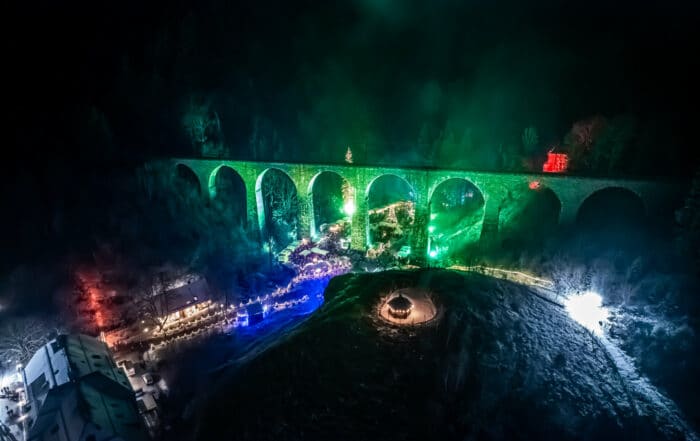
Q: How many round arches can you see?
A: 8